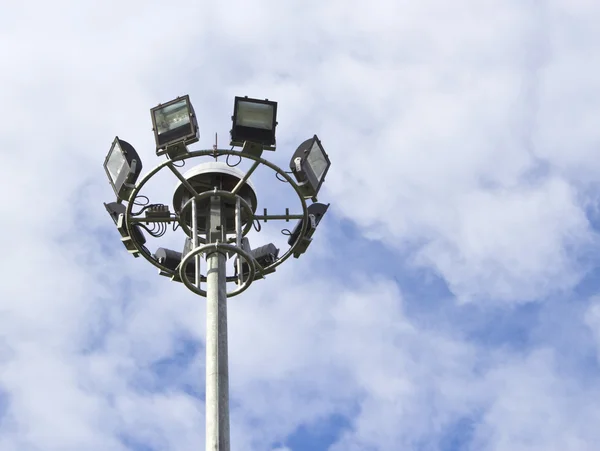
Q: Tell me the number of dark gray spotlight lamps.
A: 8